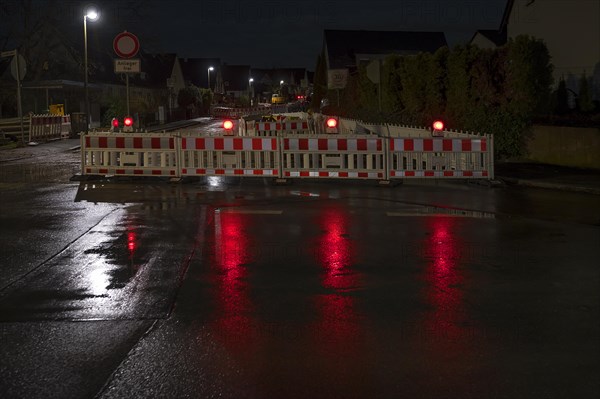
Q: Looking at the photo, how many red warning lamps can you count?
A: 5